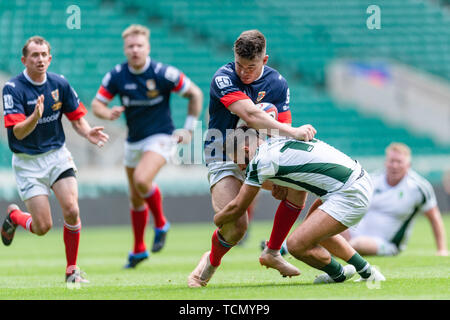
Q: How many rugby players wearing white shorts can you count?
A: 5